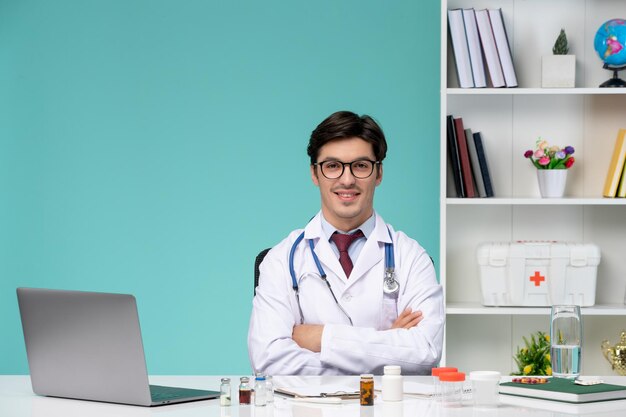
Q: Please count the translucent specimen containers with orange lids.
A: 2